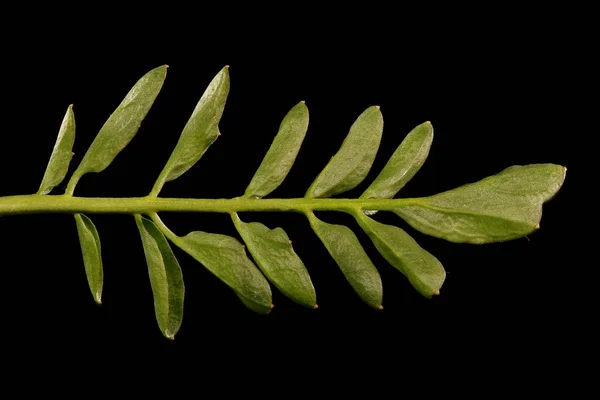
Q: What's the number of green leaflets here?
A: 13